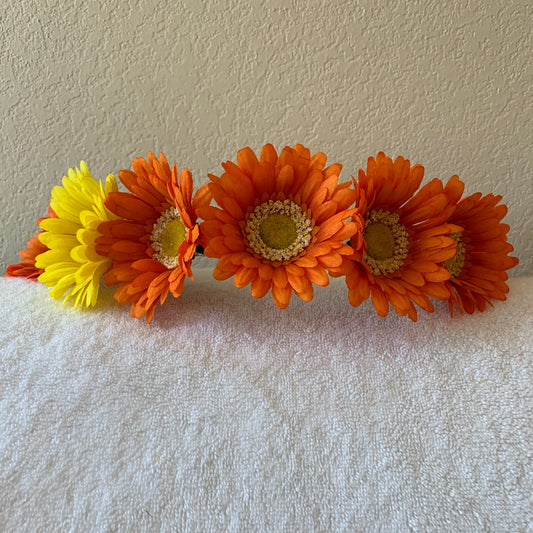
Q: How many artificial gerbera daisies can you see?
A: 6